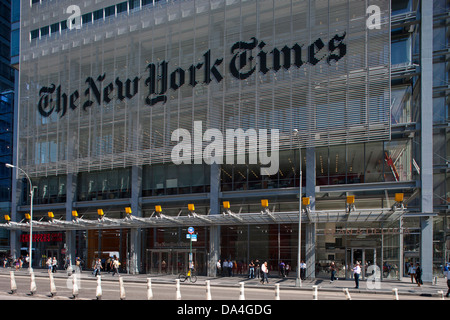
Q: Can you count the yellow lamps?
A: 13